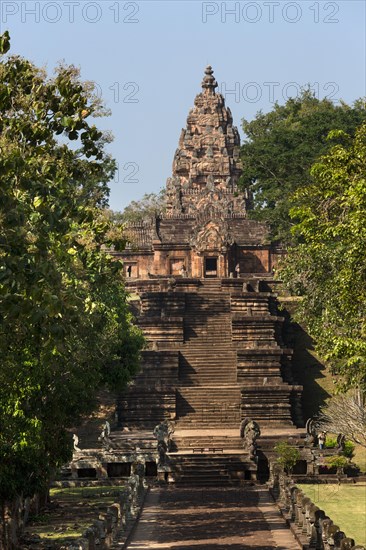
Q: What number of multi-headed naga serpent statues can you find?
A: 6